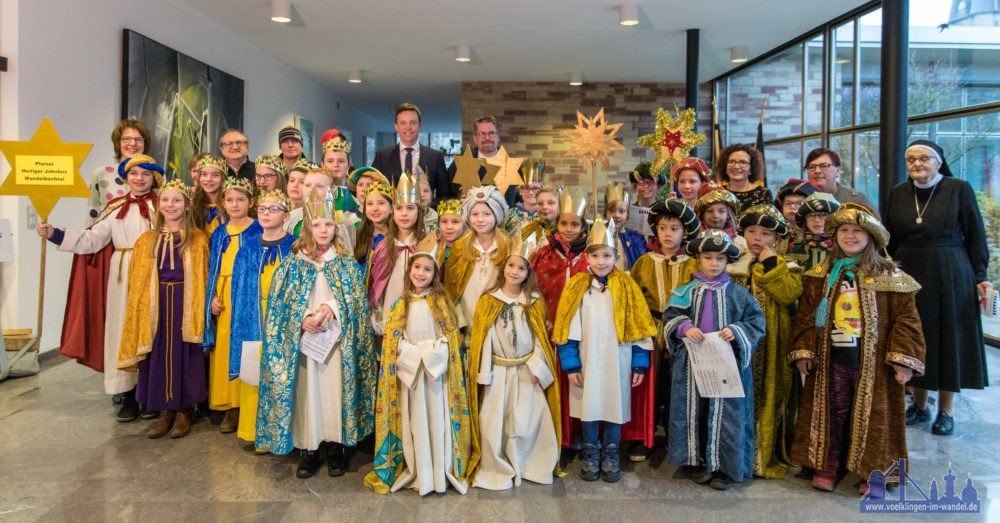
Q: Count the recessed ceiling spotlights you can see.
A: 6